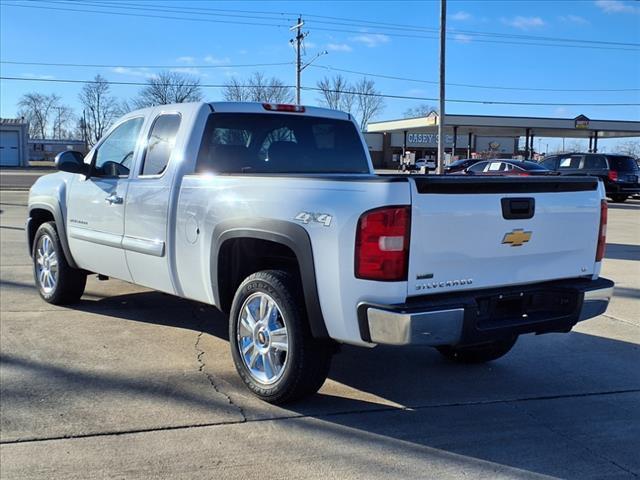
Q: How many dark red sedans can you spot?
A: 1